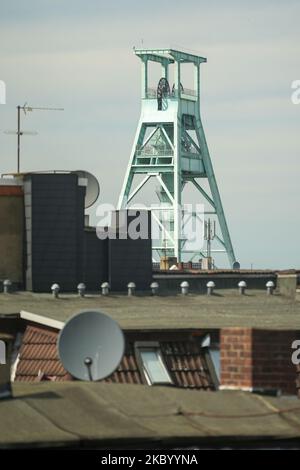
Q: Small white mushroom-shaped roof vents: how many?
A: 10